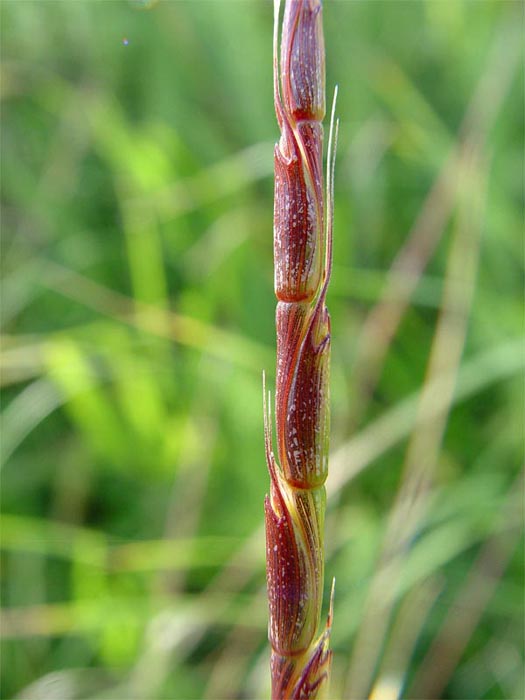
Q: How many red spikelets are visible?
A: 5